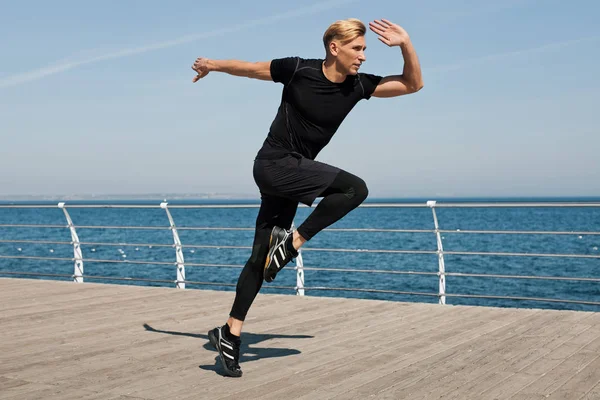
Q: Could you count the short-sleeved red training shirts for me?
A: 0